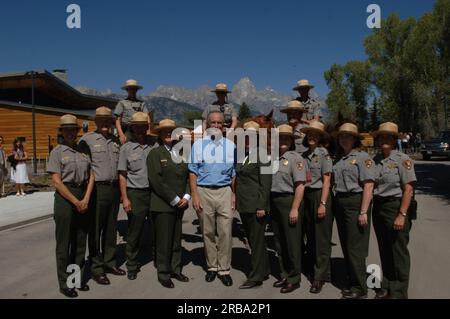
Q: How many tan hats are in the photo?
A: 13